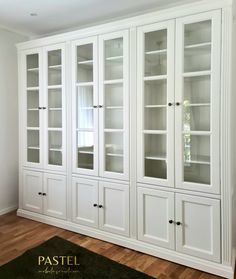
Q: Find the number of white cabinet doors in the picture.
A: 12